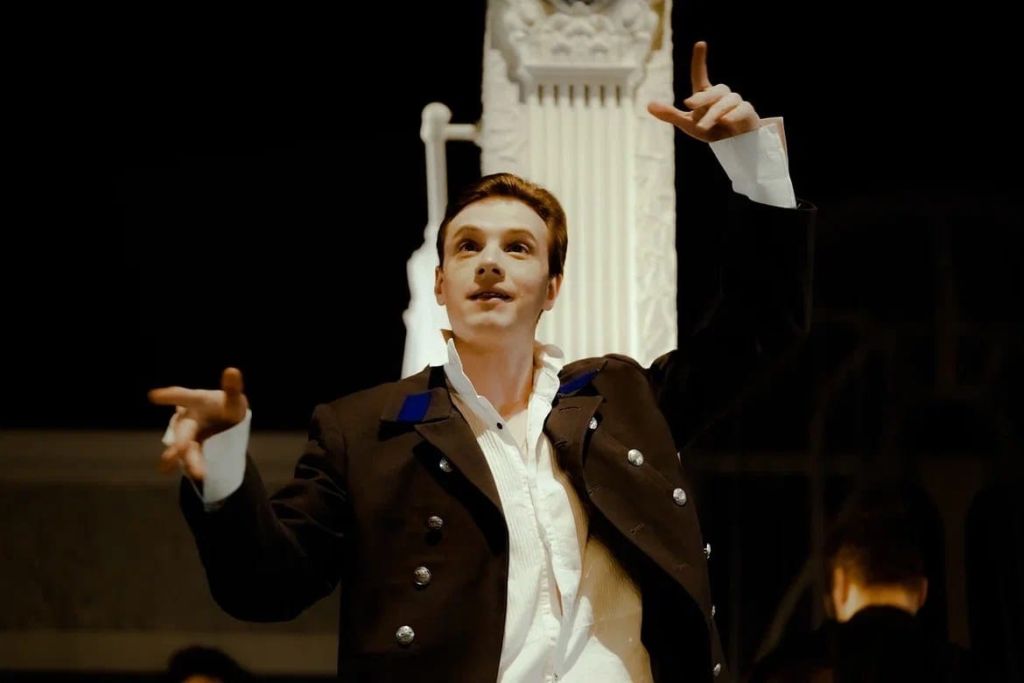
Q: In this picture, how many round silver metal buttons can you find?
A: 10